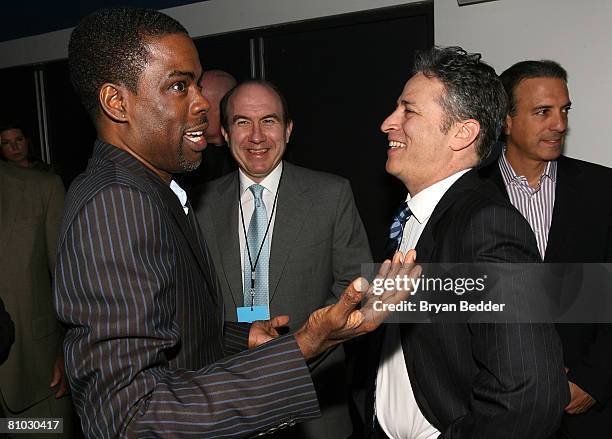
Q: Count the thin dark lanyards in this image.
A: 1